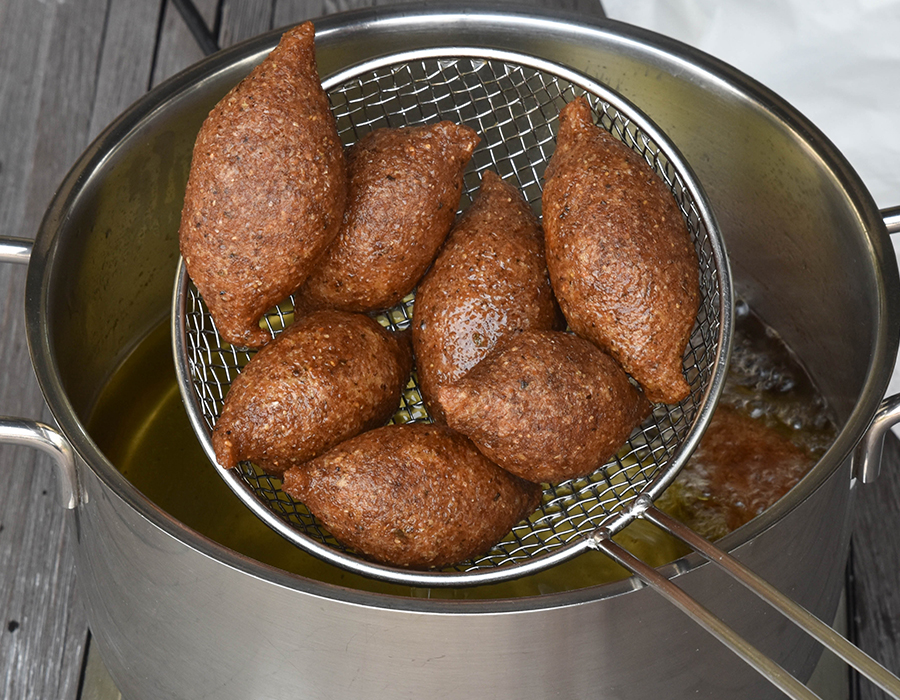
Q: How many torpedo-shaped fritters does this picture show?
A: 7